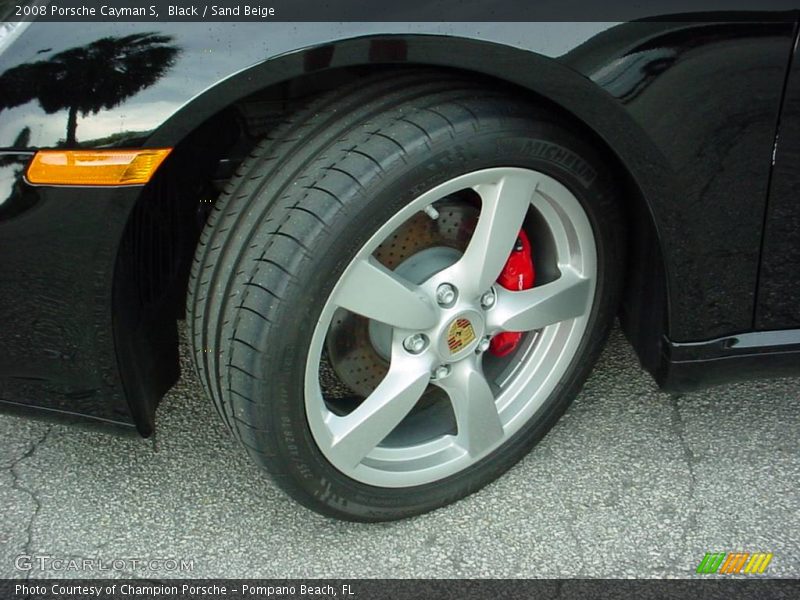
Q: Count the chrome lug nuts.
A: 5